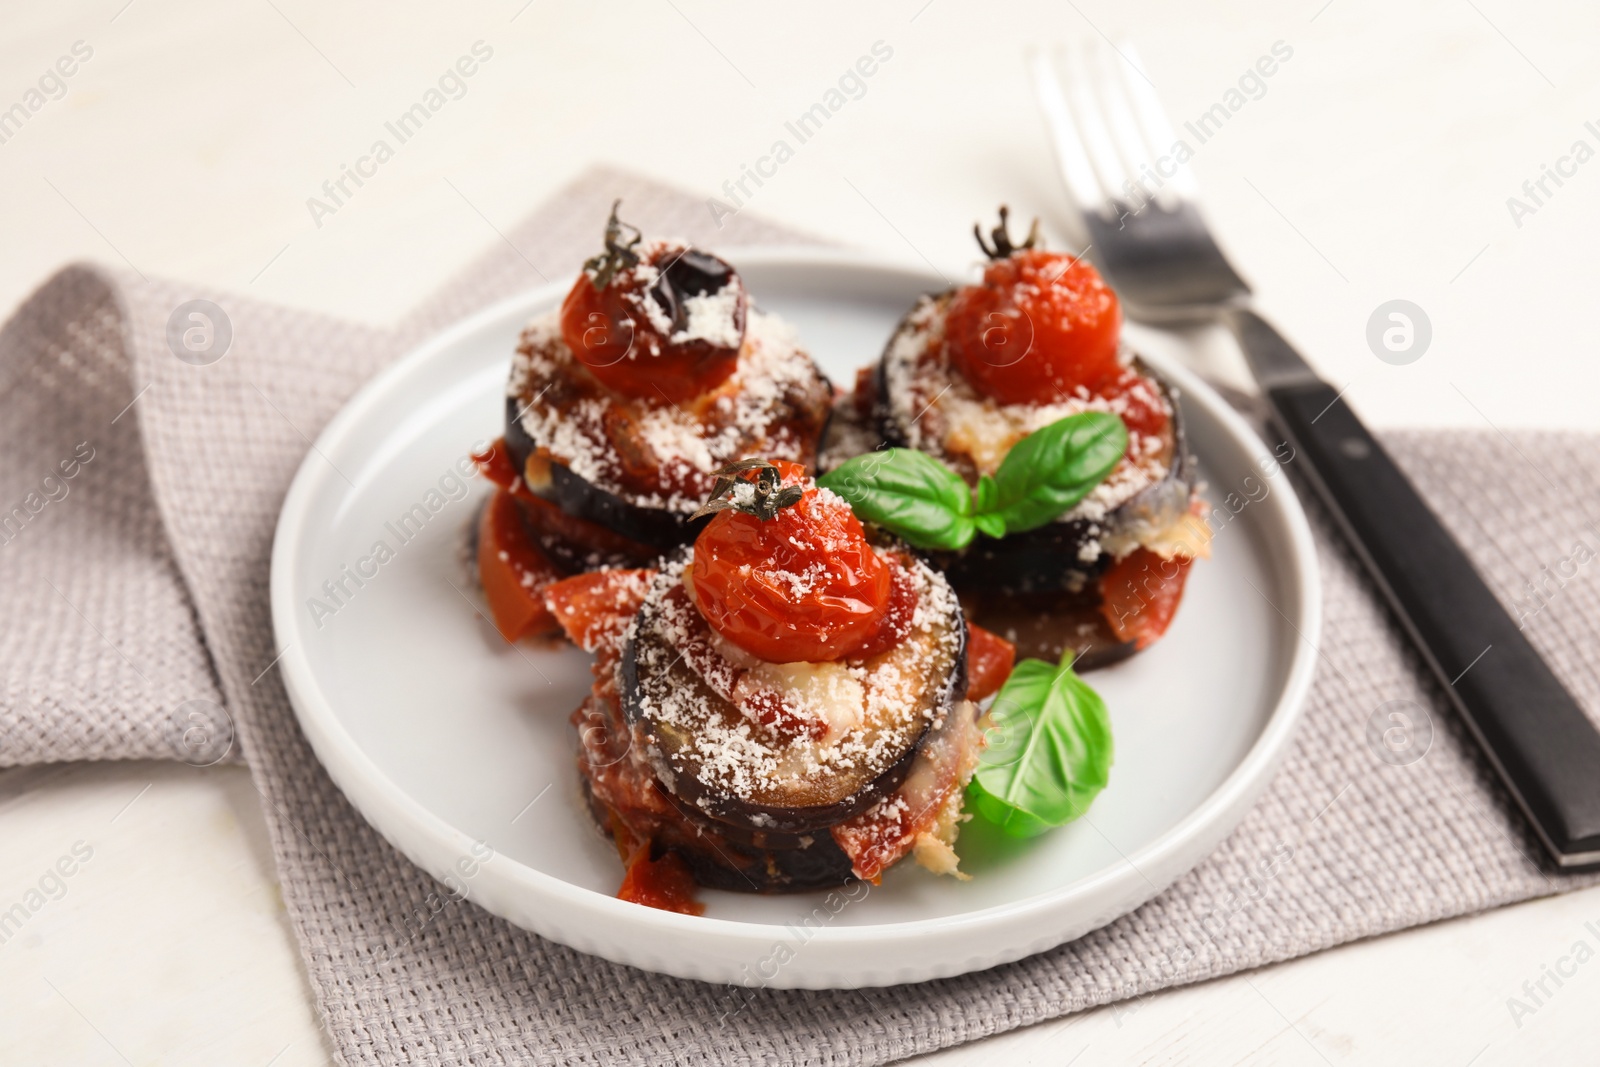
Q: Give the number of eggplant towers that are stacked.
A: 3